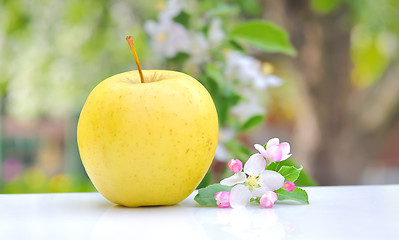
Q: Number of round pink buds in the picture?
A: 4